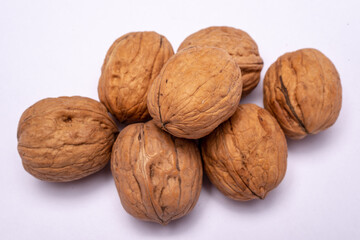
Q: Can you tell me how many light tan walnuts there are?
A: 7